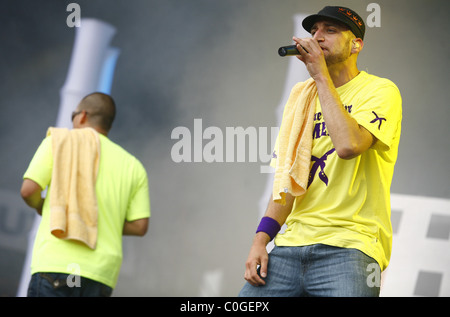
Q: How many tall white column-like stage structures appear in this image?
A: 2